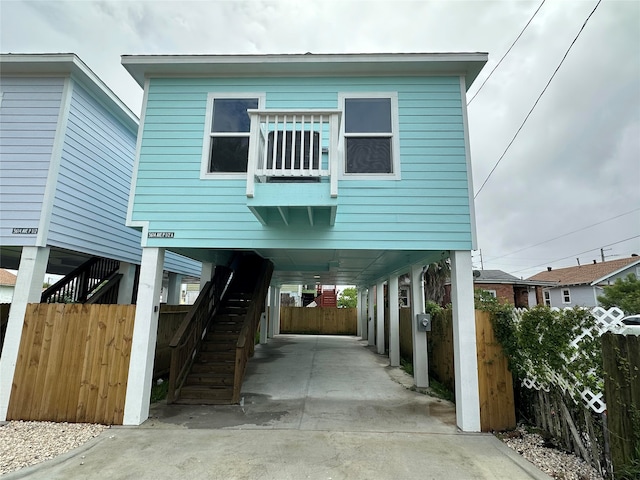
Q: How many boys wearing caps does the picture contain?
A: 0